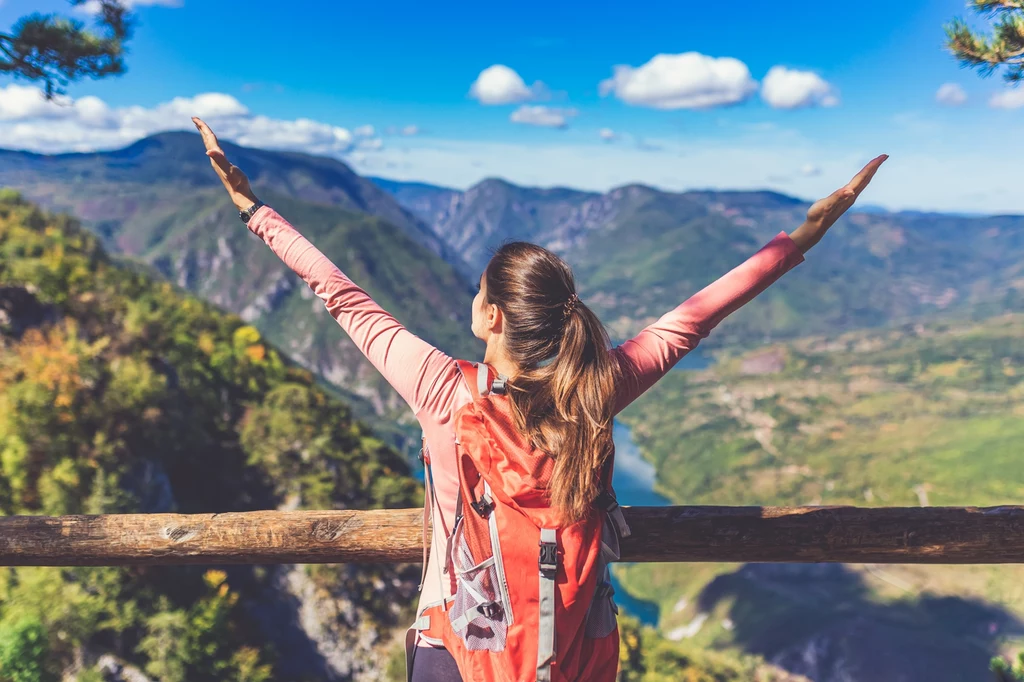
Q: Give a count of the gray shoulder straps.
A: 1